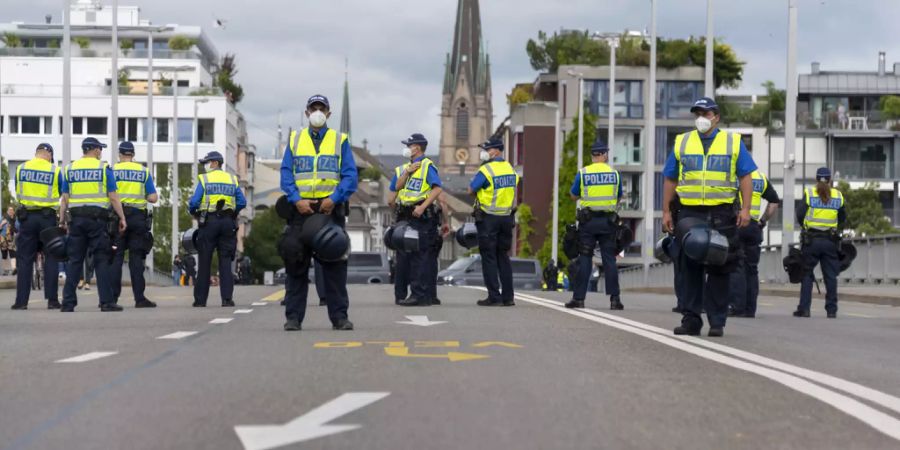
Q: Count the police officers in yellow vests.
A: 11